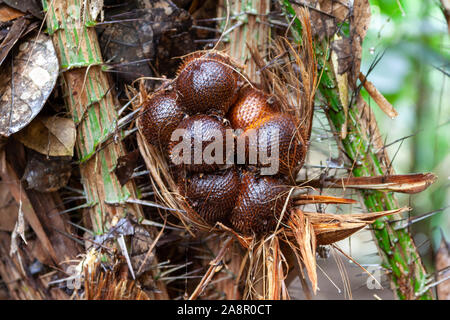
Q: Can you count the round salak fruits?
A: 7